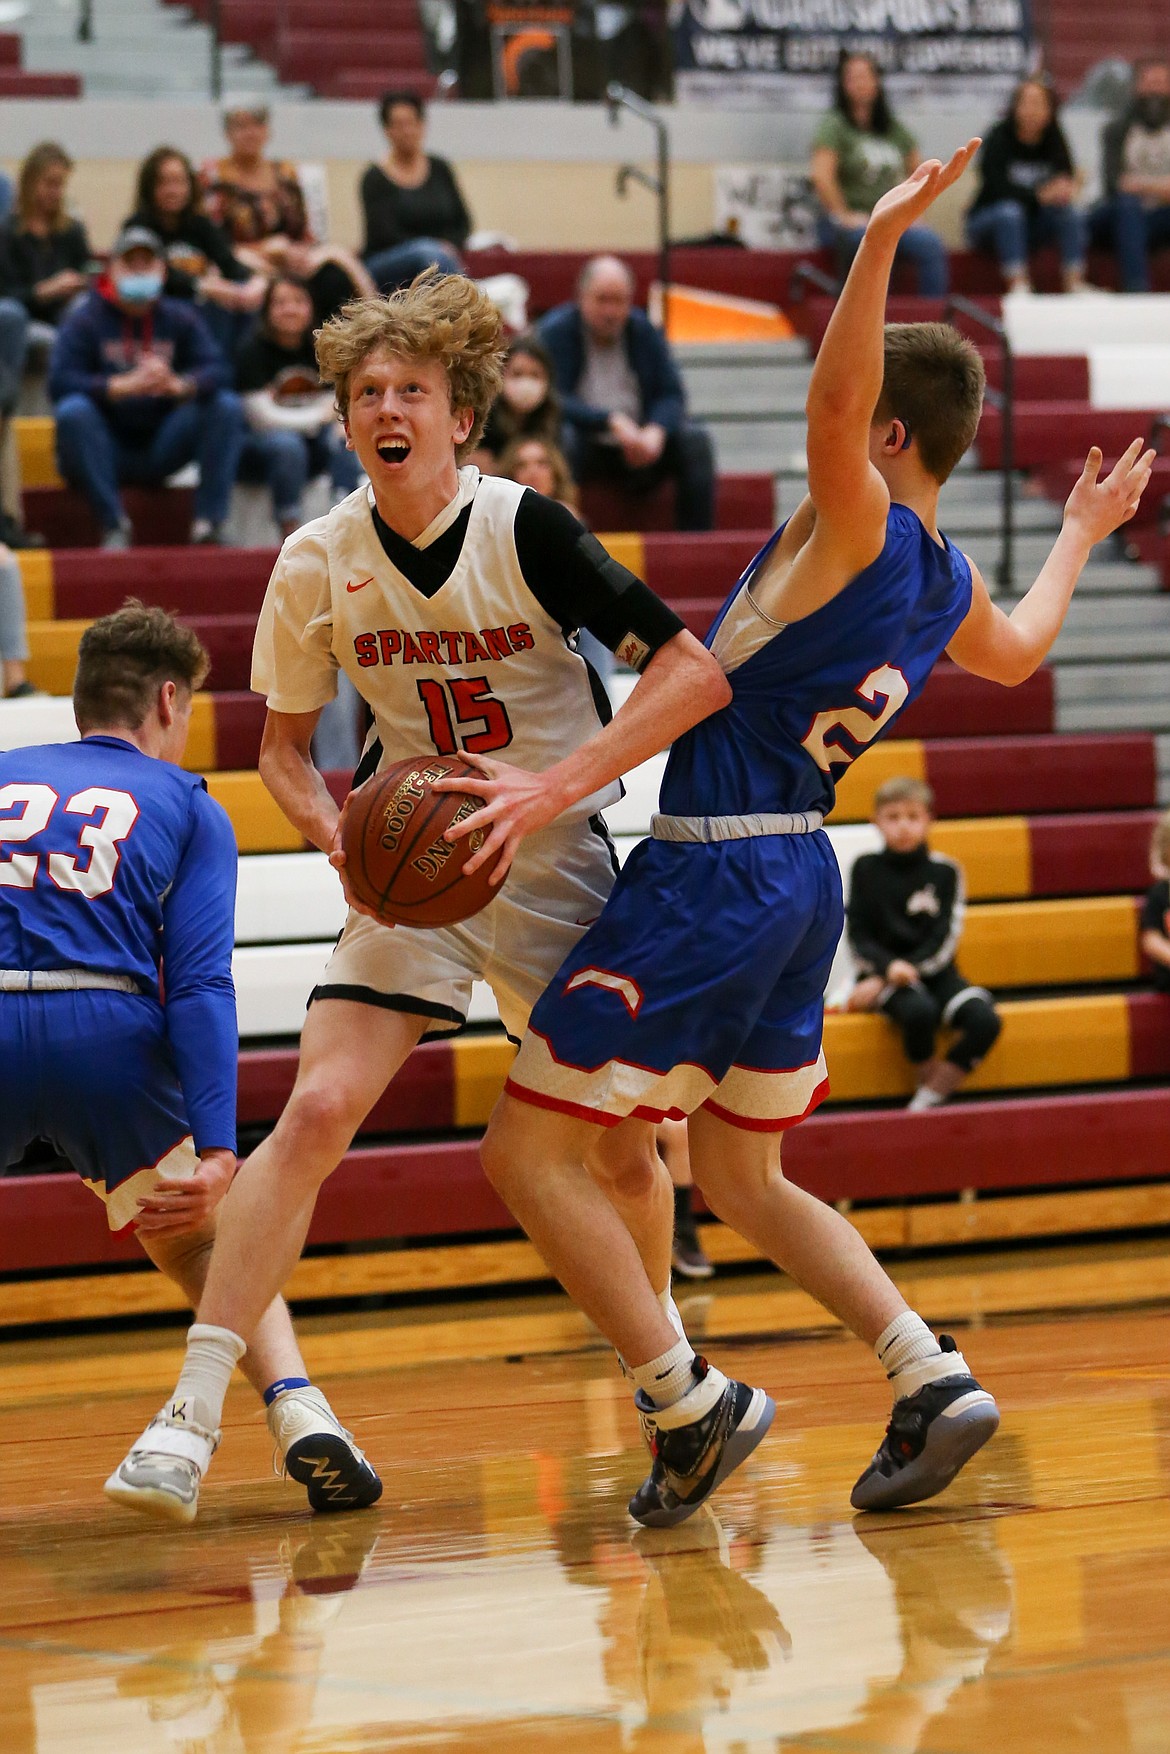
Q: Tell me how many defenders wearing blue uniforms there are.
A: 2